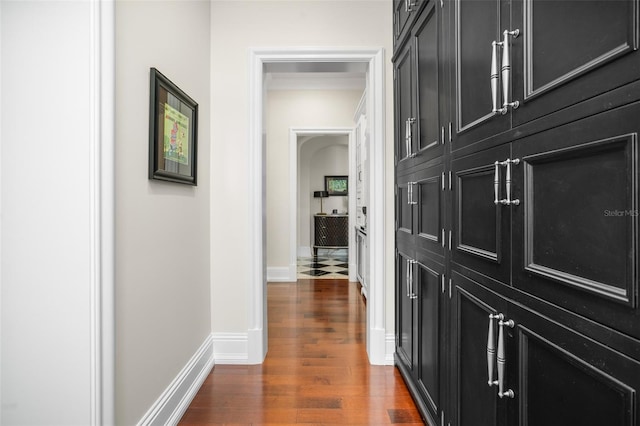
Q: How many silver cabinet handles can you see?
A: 14